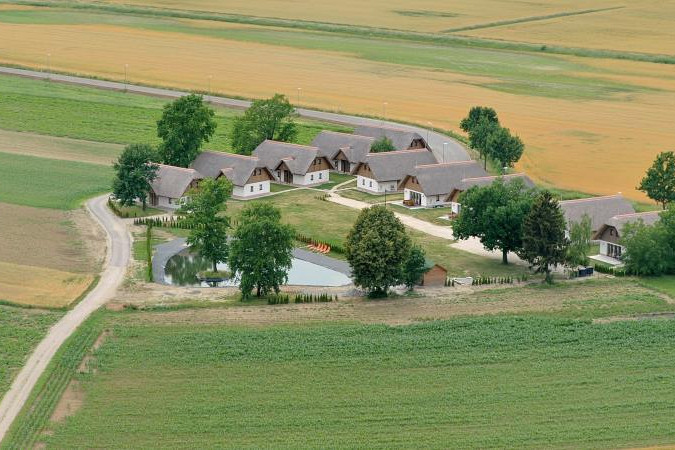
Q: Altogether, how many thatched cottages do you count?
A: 10